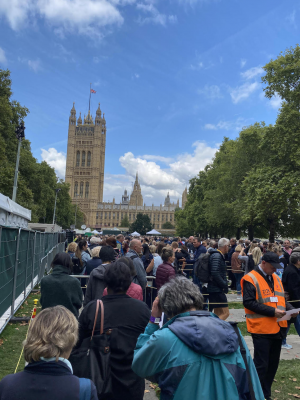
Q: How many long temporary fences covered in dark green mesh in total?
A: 1